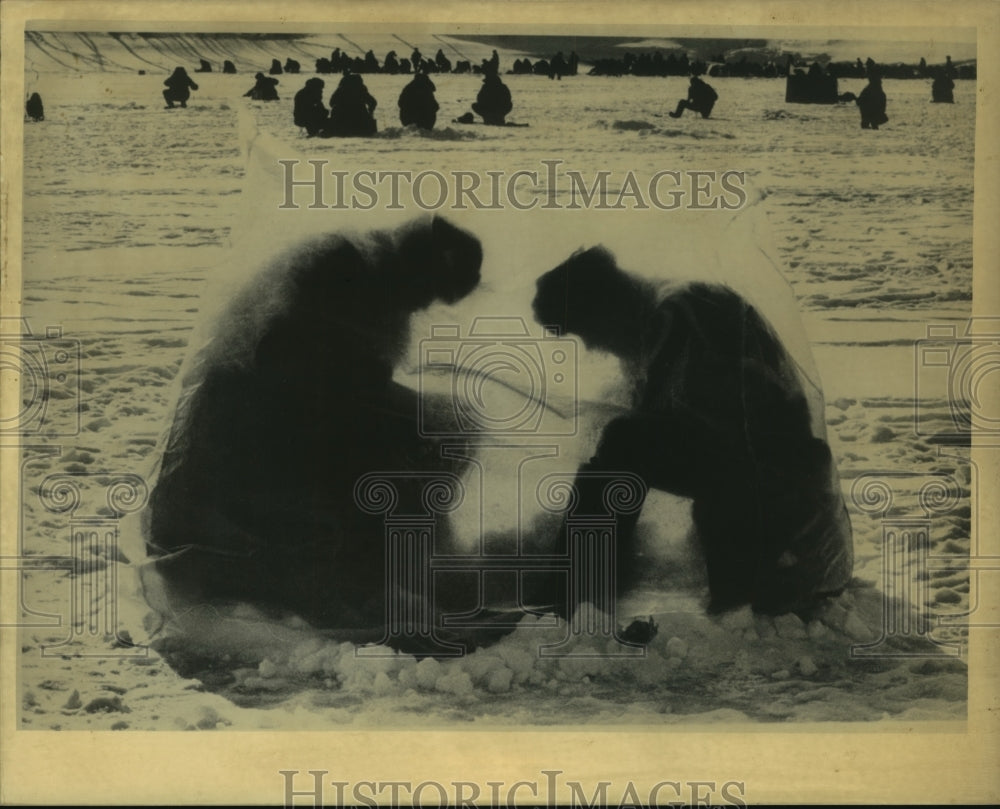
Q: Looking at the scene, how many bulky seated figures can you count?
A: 2